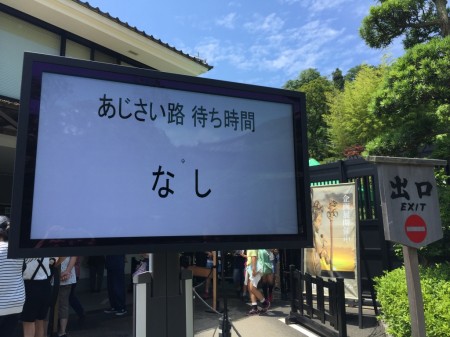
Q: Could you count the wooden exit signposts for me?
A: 1